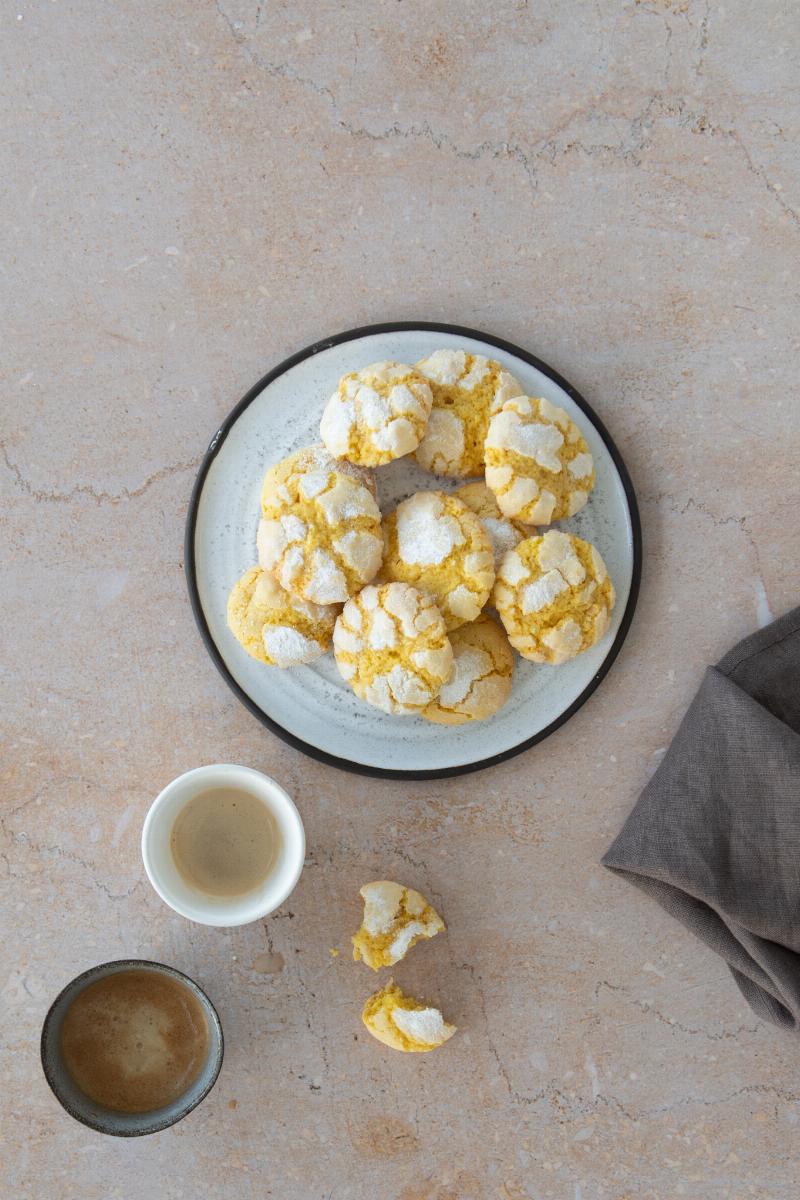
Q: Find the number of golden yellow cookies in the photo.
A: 12